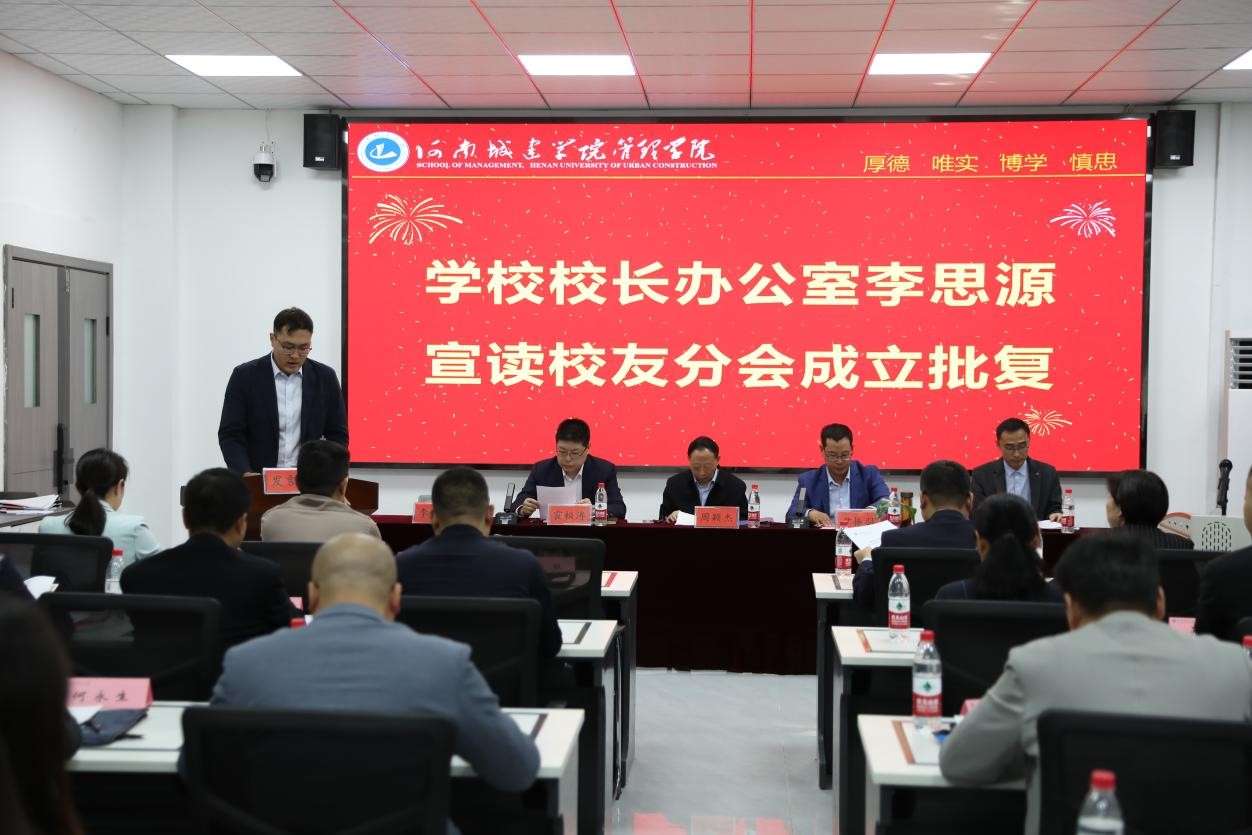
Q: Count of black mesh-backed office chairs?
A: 10